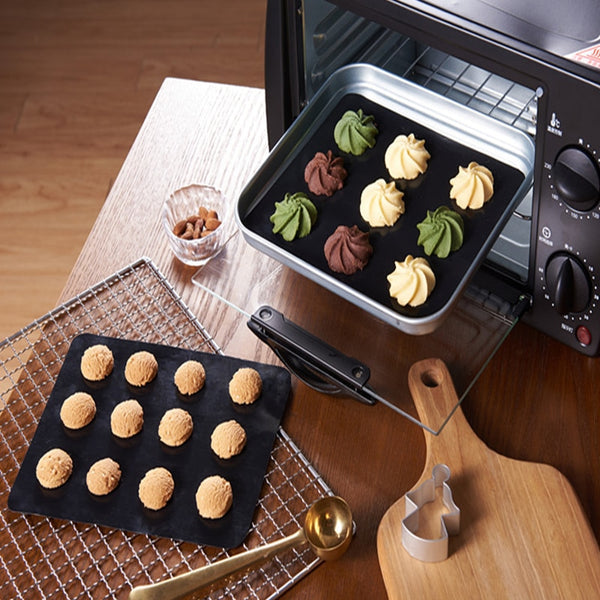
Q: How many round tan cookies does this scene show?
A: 12